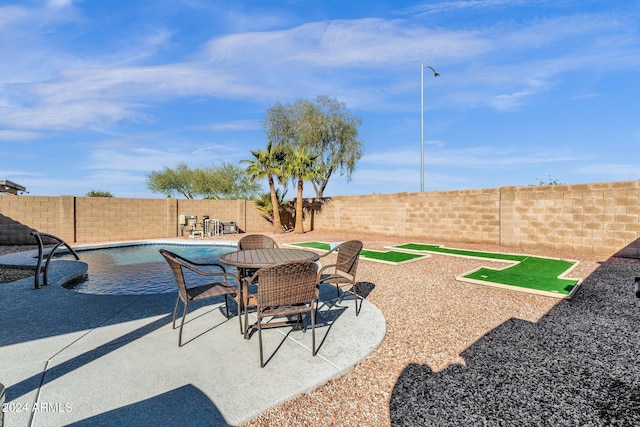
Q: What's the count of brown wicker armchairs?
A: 4